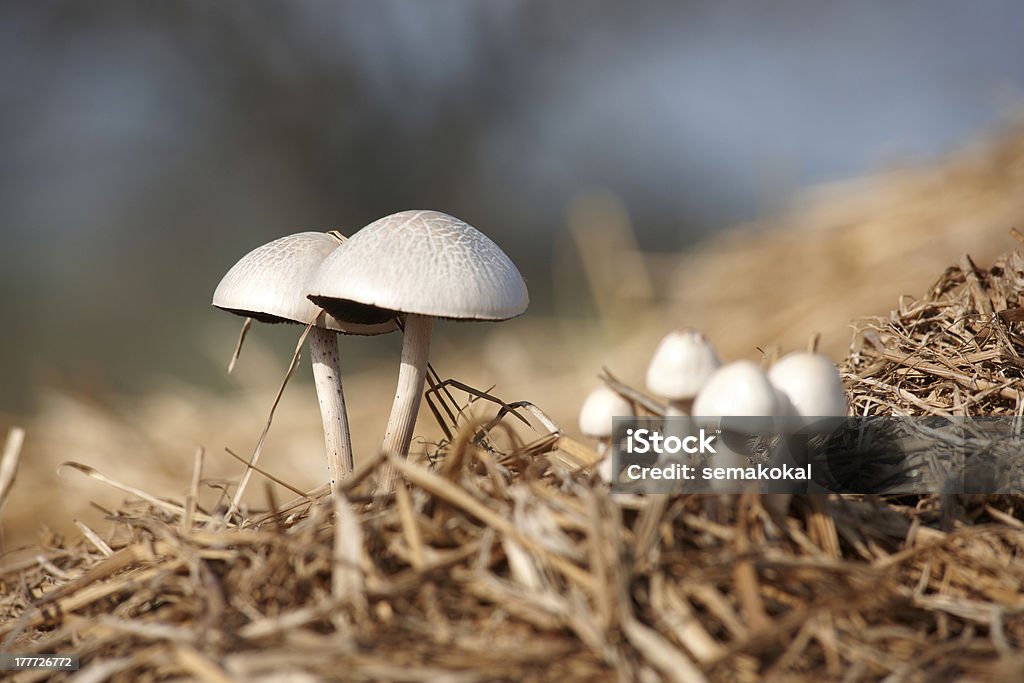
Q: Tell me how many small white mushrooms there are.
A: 4